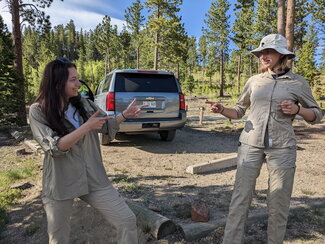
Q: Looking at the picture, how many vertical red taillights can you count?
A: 2